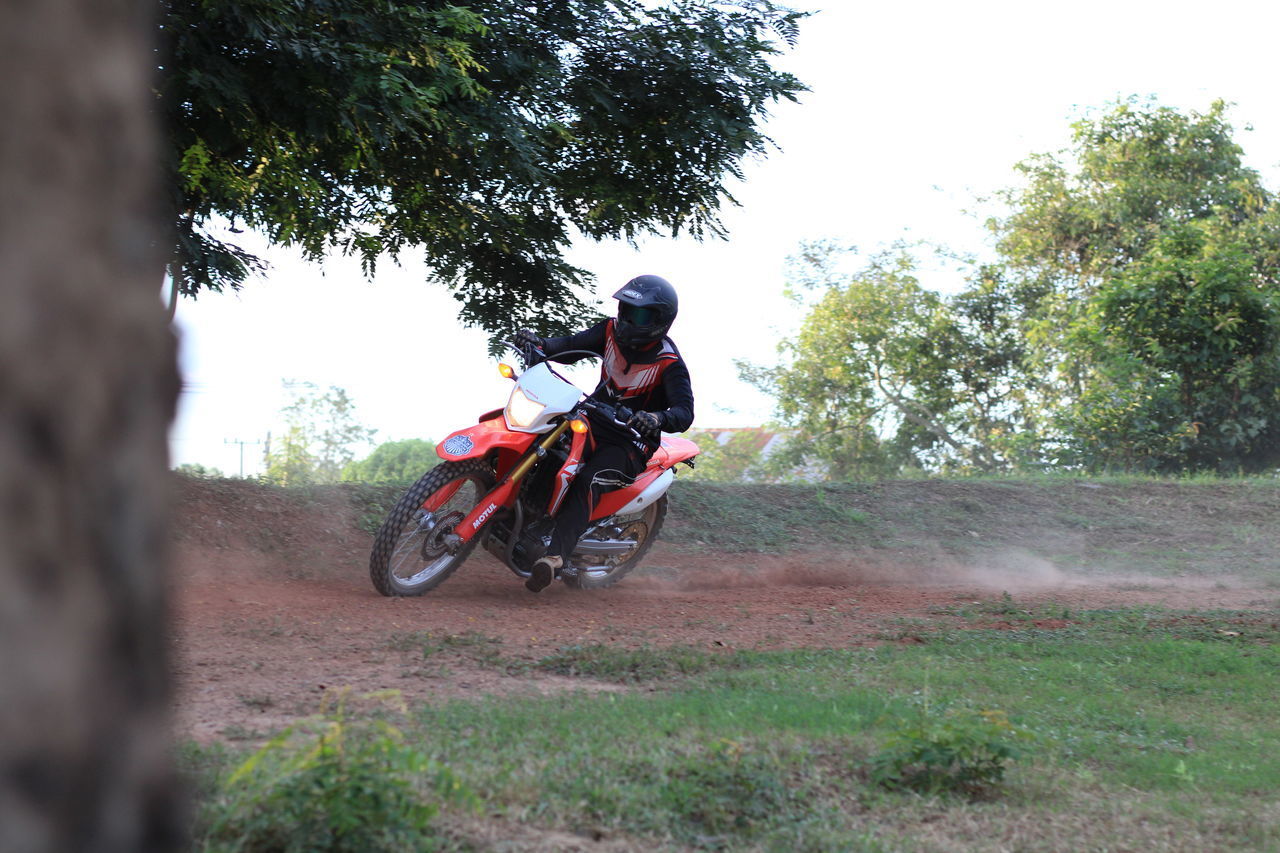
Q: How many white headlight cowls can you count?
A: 1